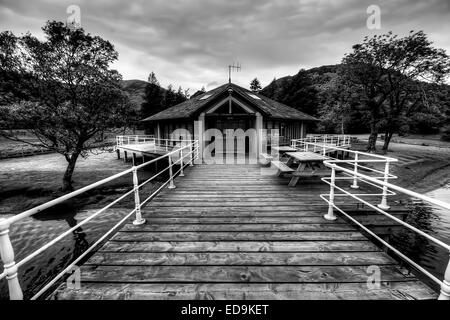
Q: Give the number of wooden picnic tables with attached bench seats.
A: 2